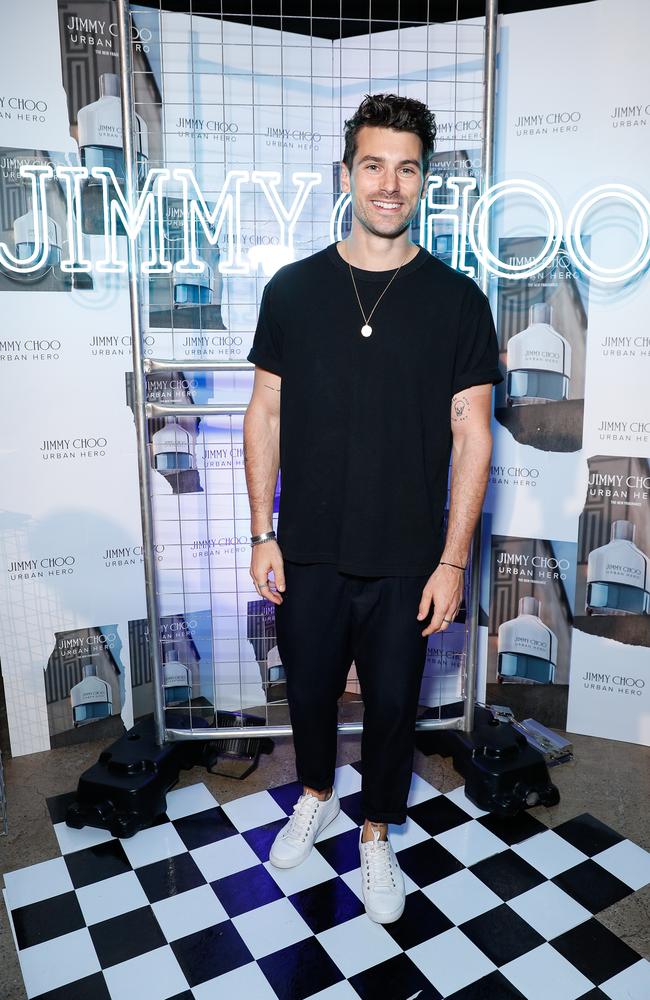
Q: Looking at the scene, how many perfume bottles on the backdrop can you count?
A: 11